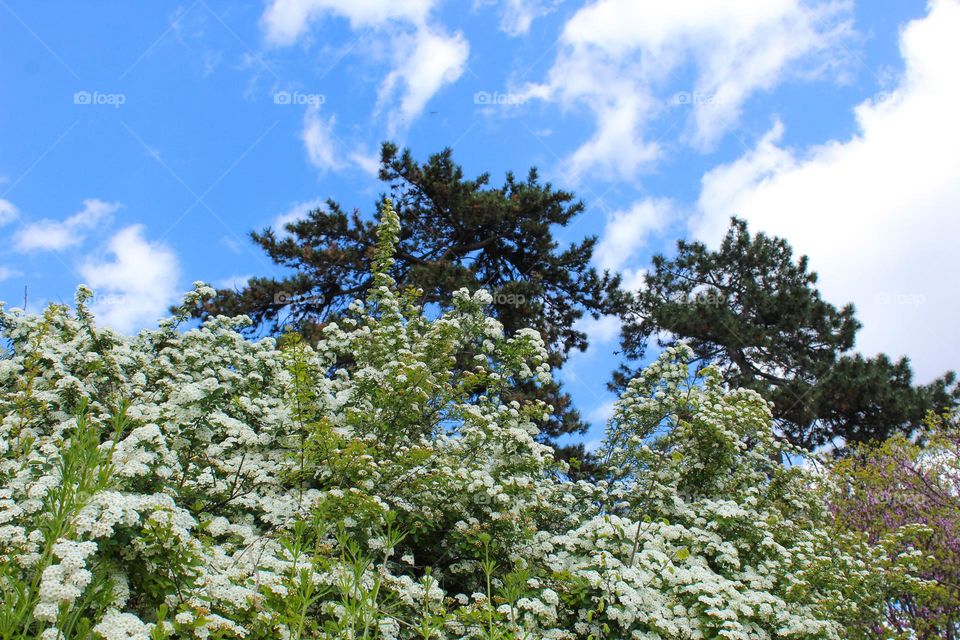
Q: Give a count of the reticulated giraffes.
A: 0